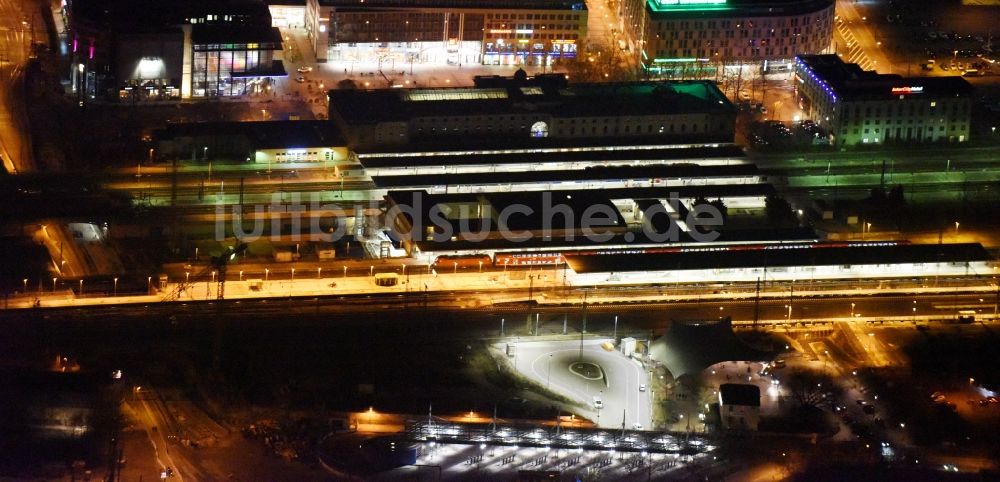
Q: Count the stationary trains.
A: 1